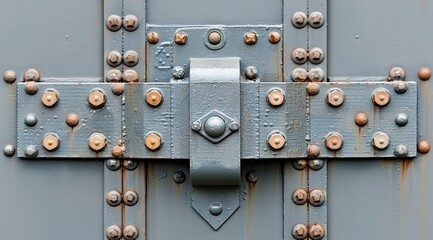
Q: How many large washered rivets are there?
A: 12